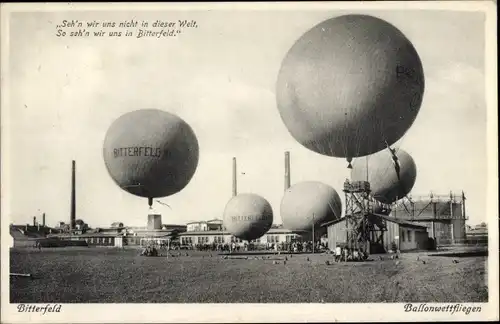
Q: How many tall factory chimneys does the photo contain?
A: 3